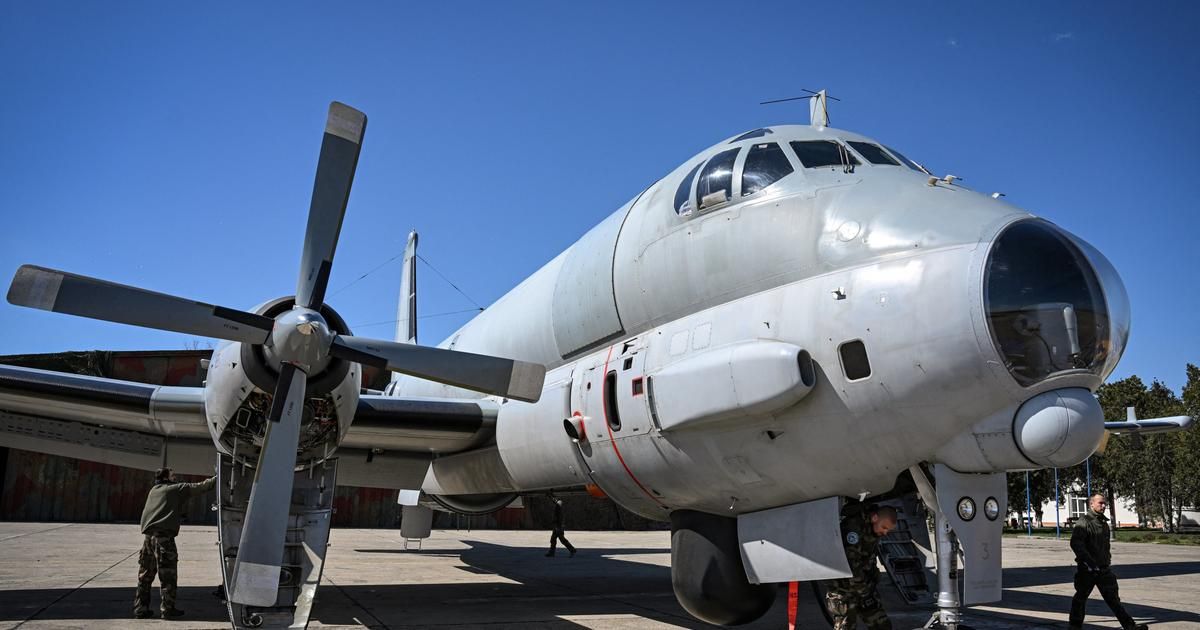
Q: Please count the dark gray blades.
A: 4